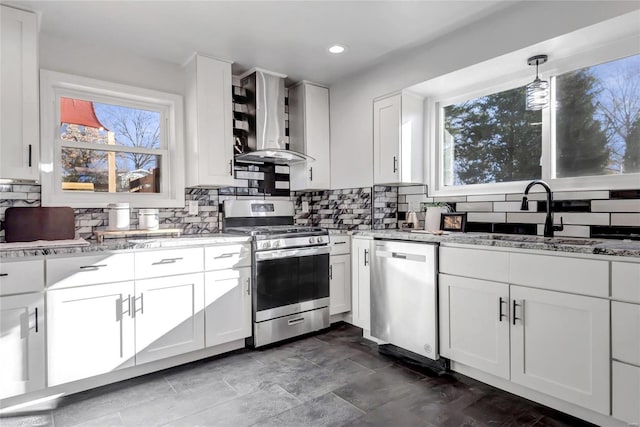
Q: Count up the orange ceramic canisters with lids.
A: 0